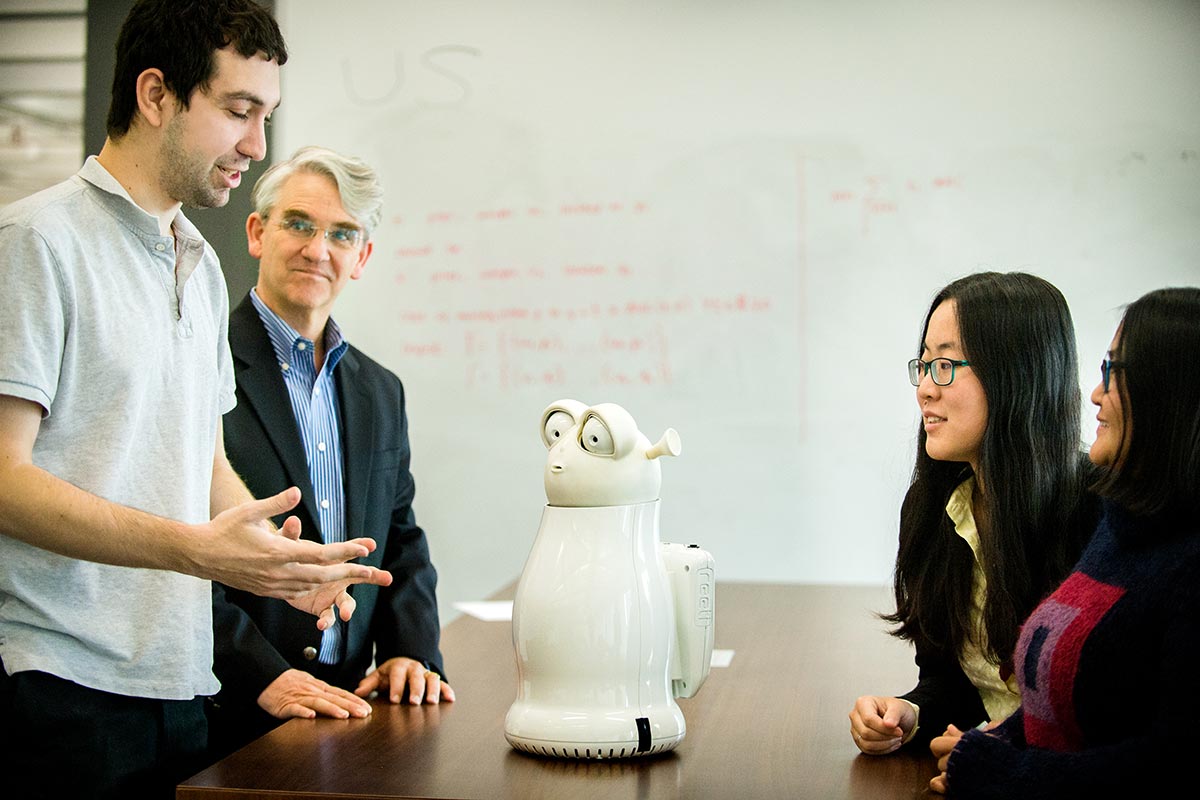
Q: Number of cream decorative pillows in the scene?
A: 0